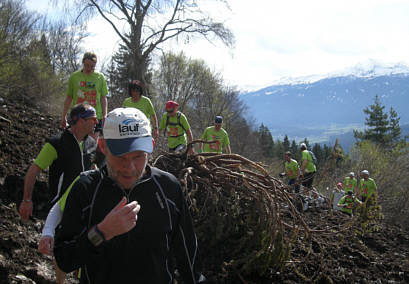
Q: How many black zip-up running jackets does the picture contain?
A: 1